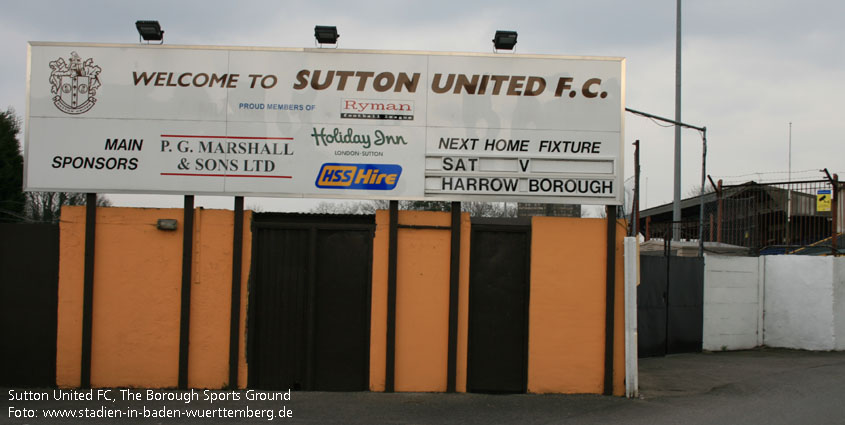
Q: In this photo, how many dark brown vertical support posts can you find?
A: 6